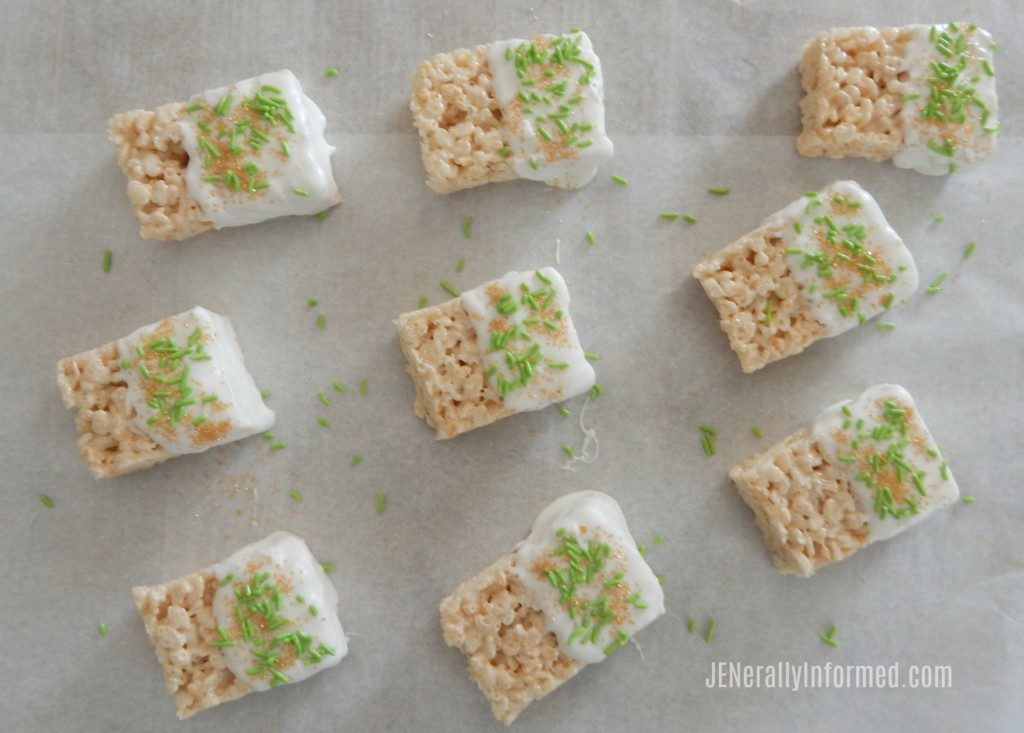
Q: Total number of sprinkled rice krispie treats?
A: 9